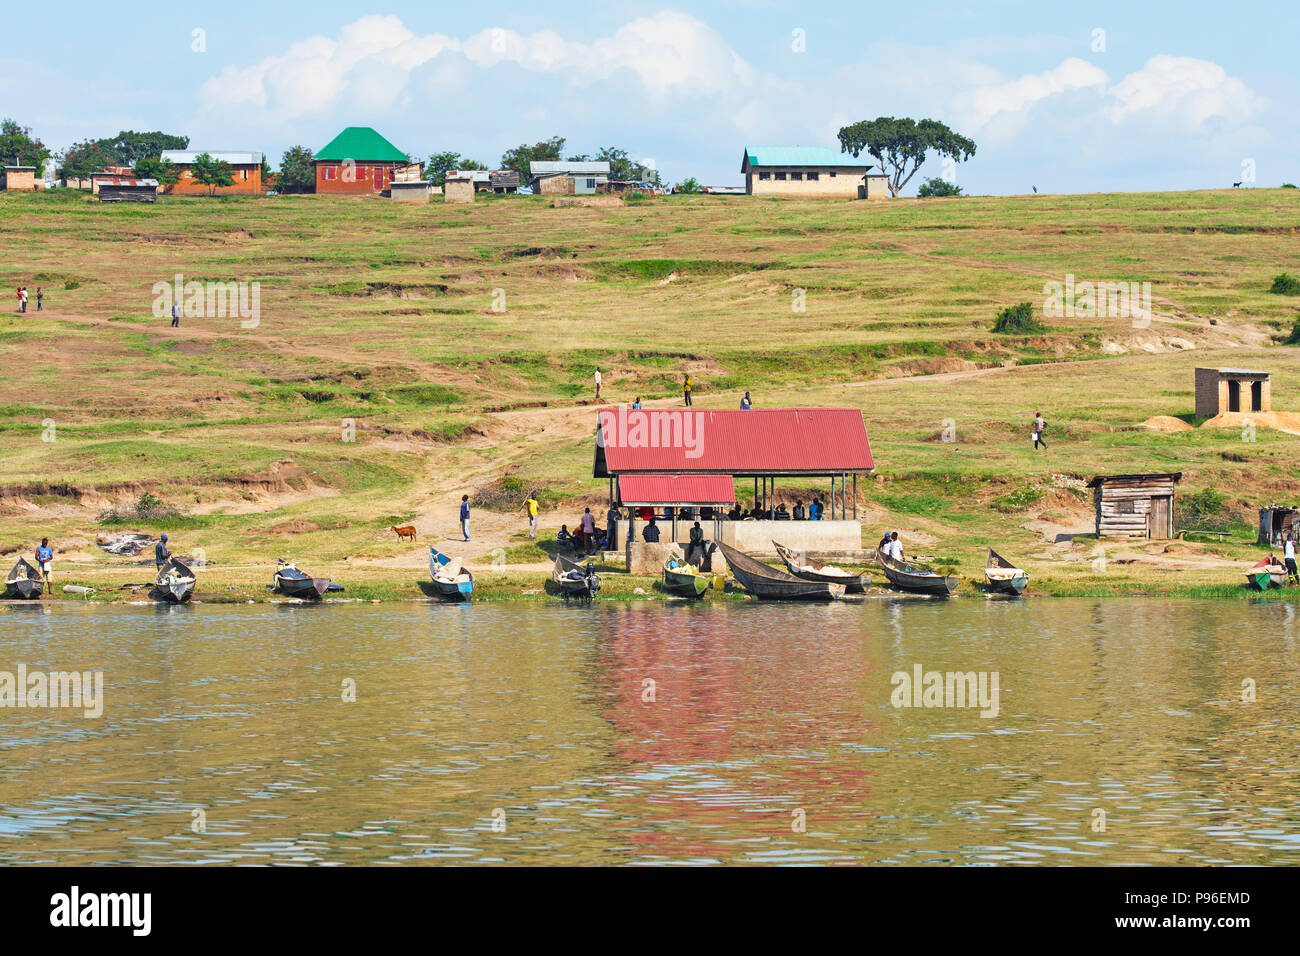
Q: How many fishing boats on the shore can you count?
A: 11